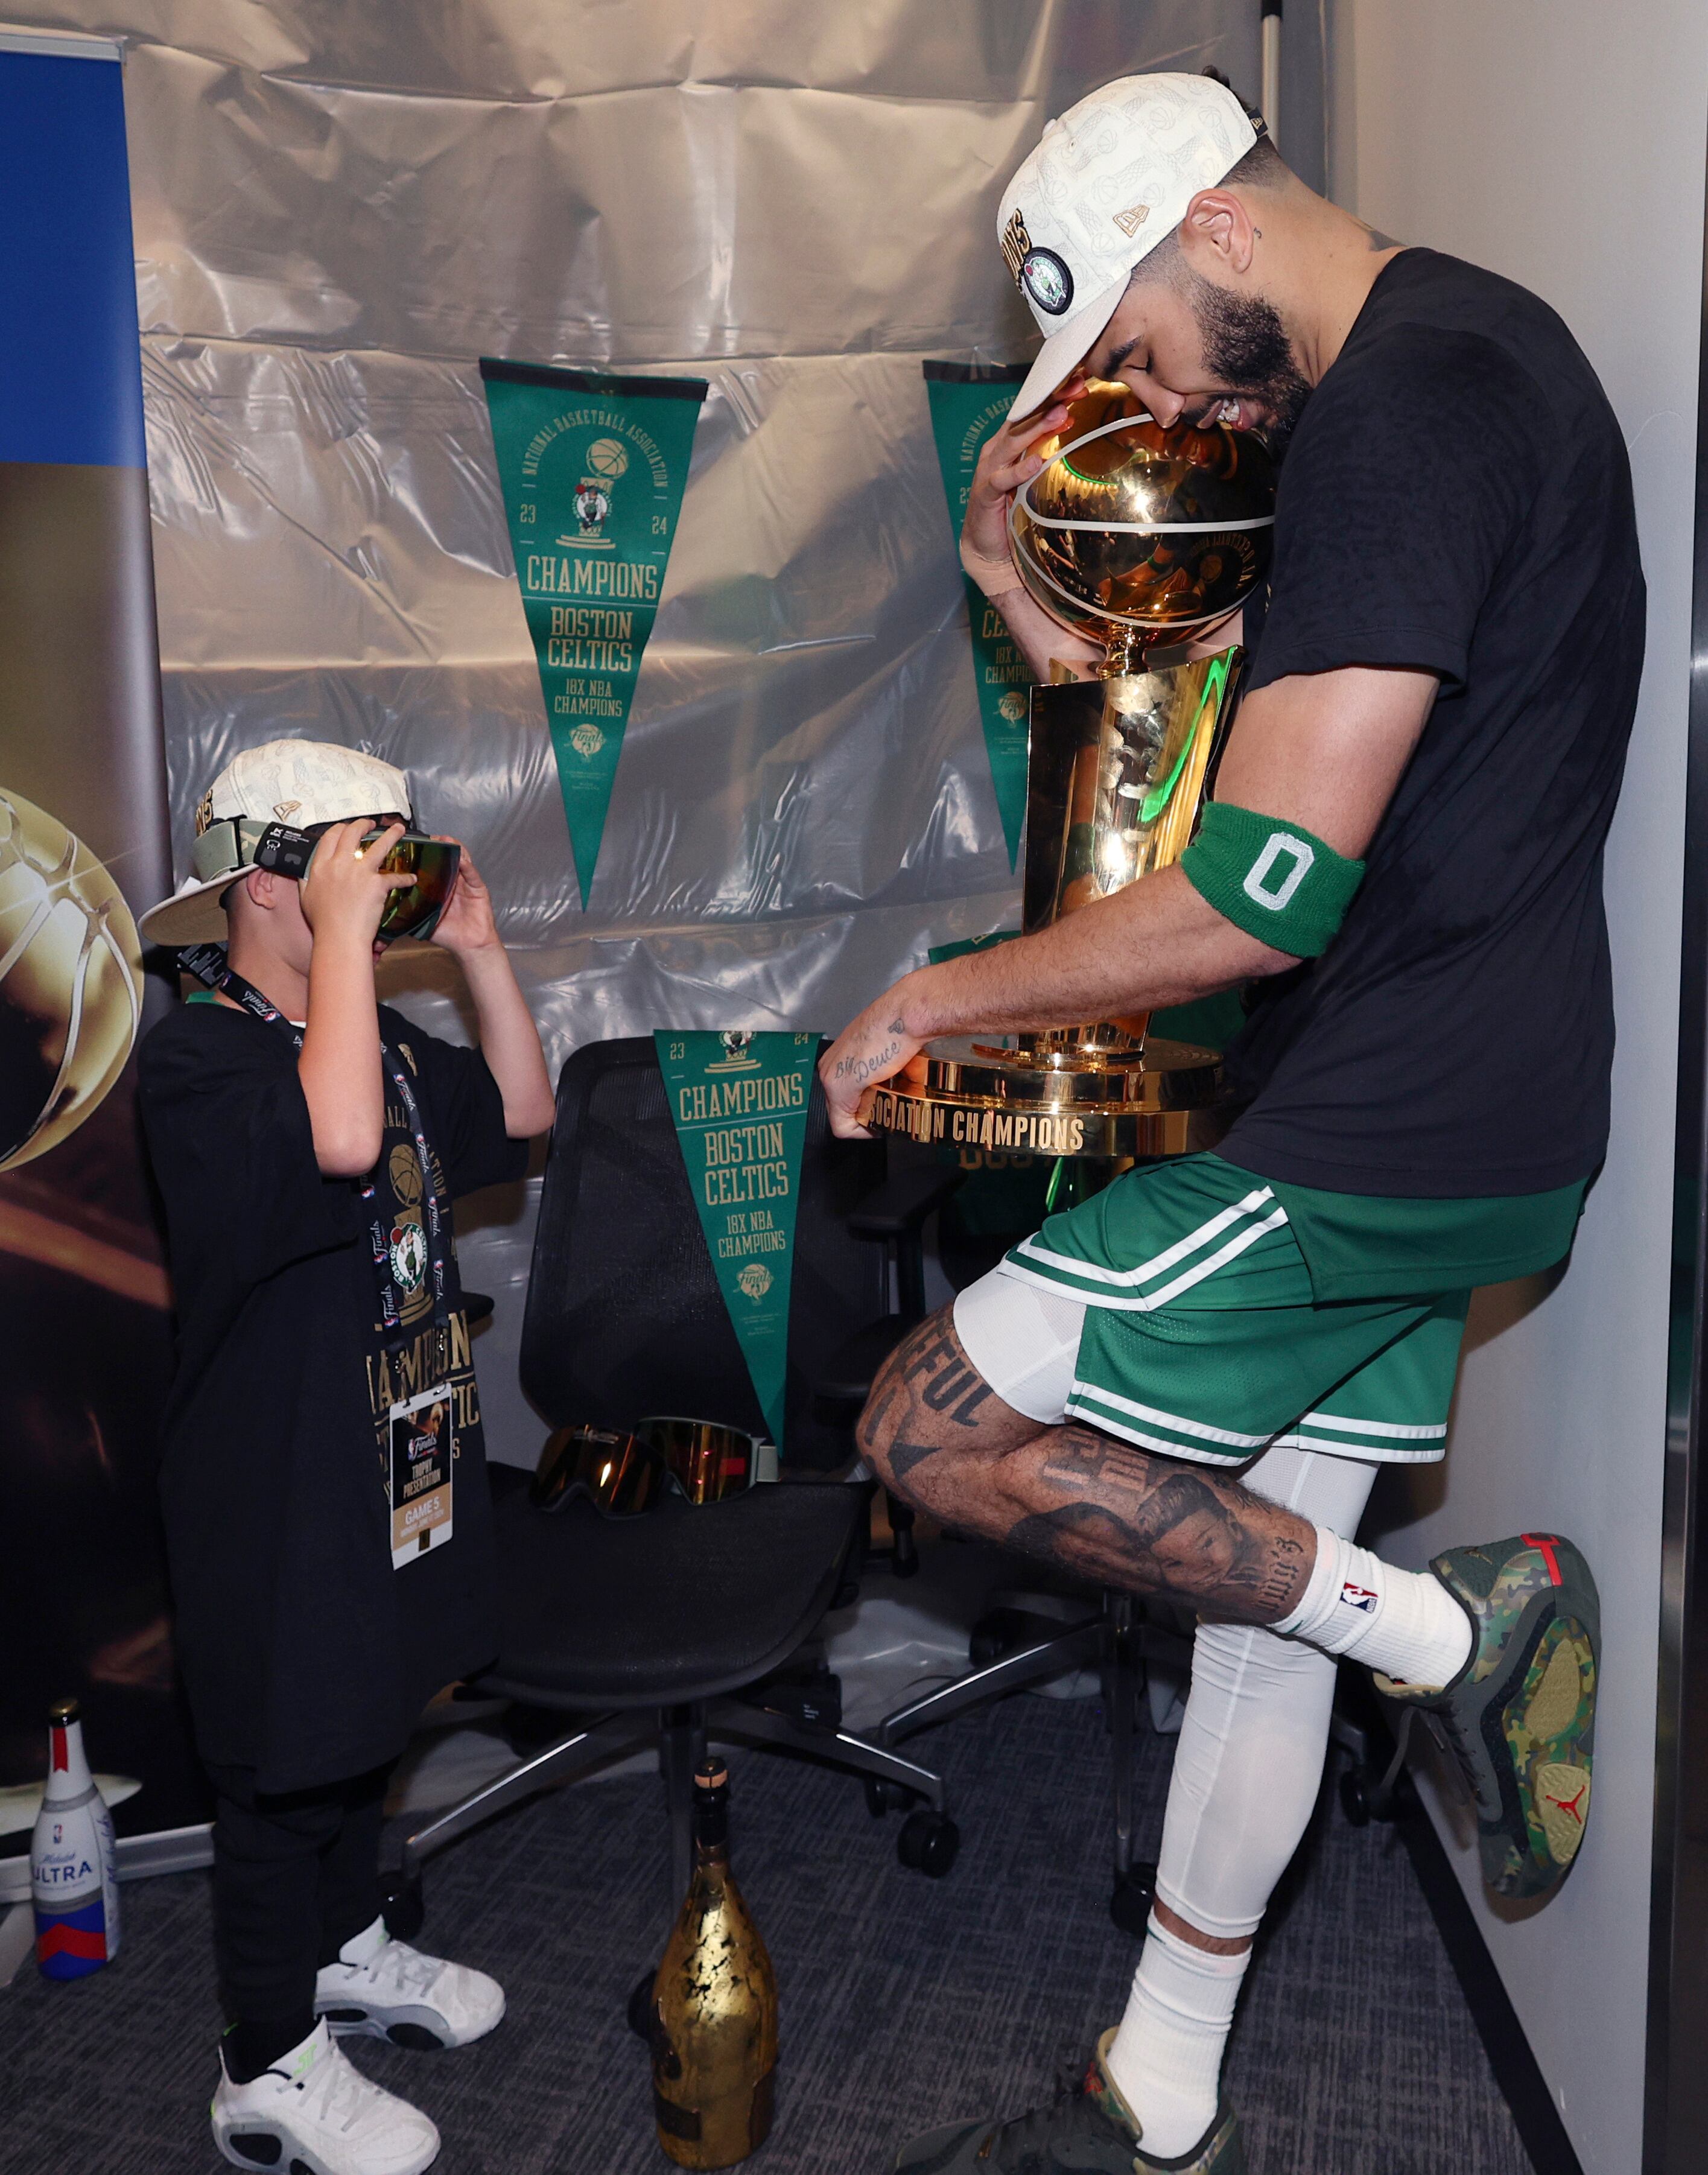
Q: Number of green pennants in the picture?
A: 3